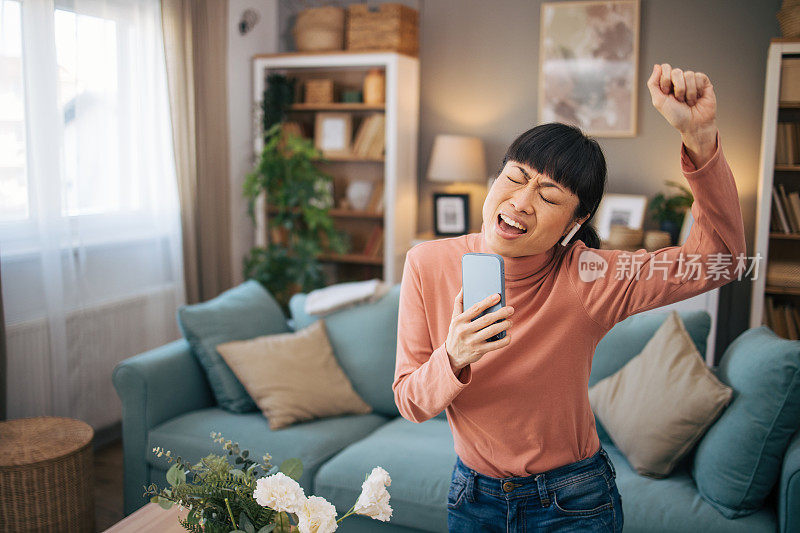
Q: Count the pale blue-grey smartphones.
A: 1